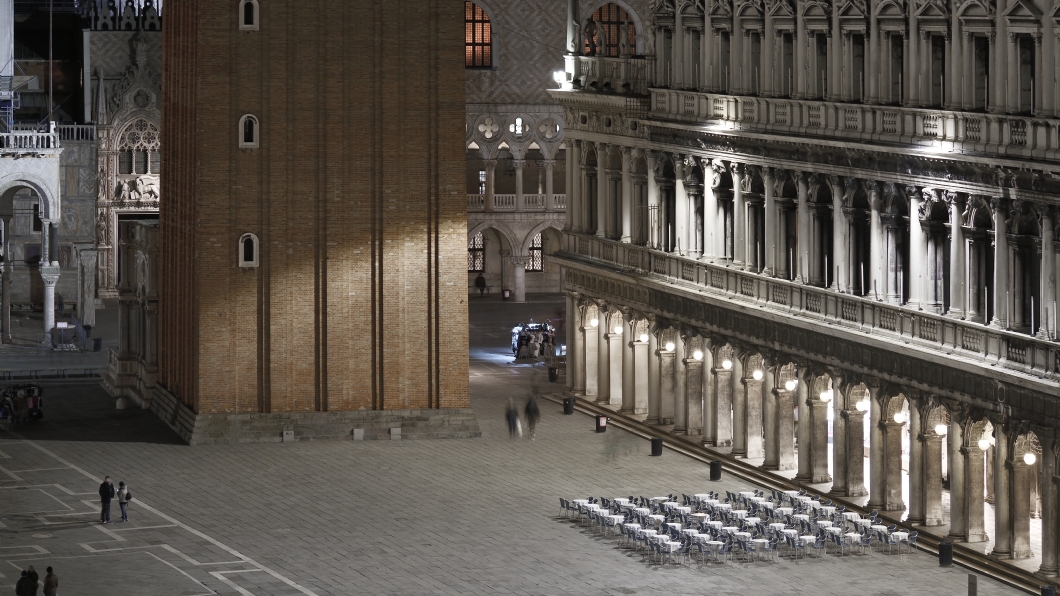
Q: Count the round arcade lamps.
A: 14